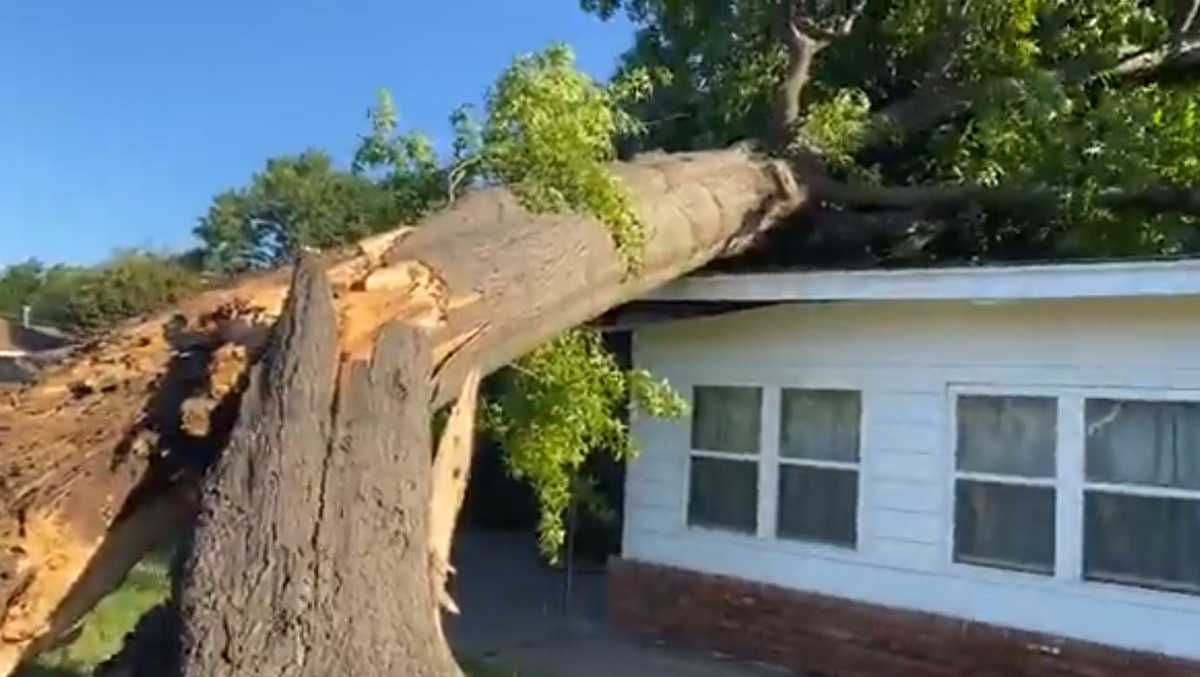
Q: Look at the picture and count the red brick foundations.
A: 1